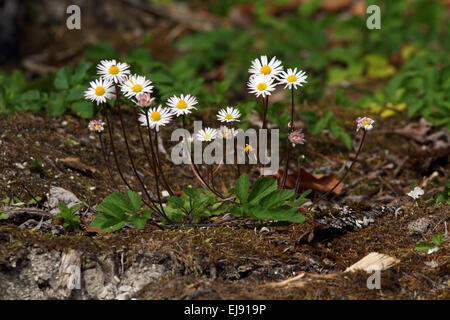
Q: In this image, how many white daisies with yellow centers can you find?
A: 10